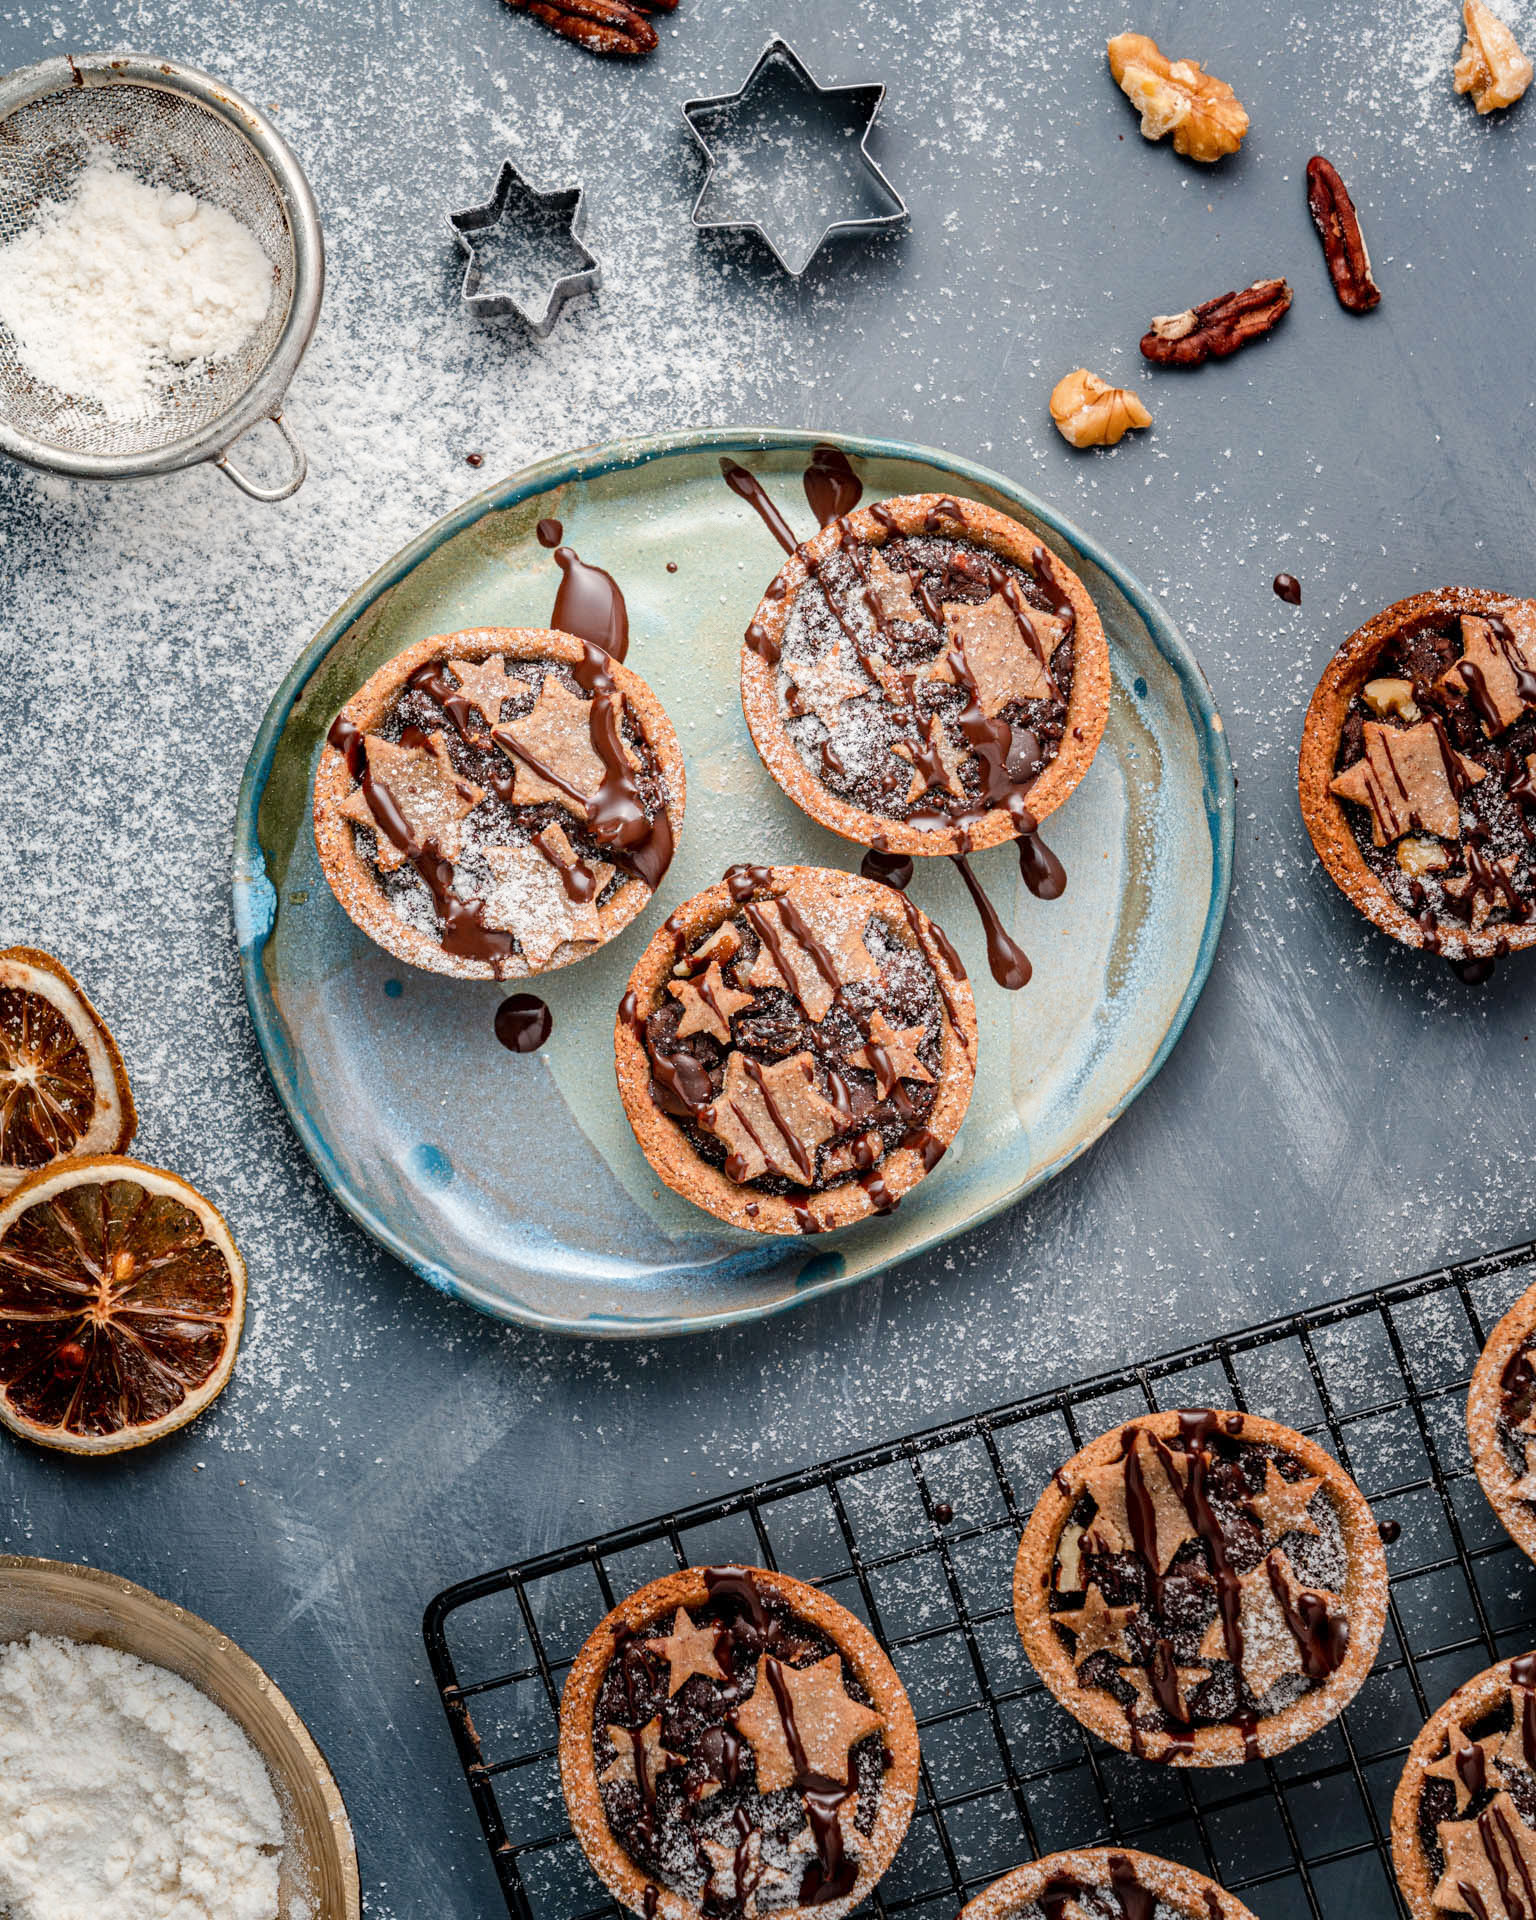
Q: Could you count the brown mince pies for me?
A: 9